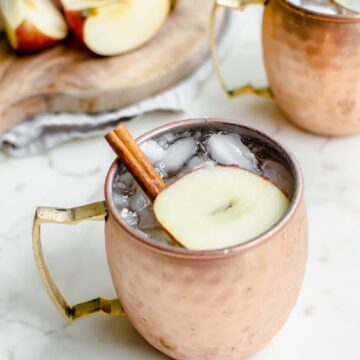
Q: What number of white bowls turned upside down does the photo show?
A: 0